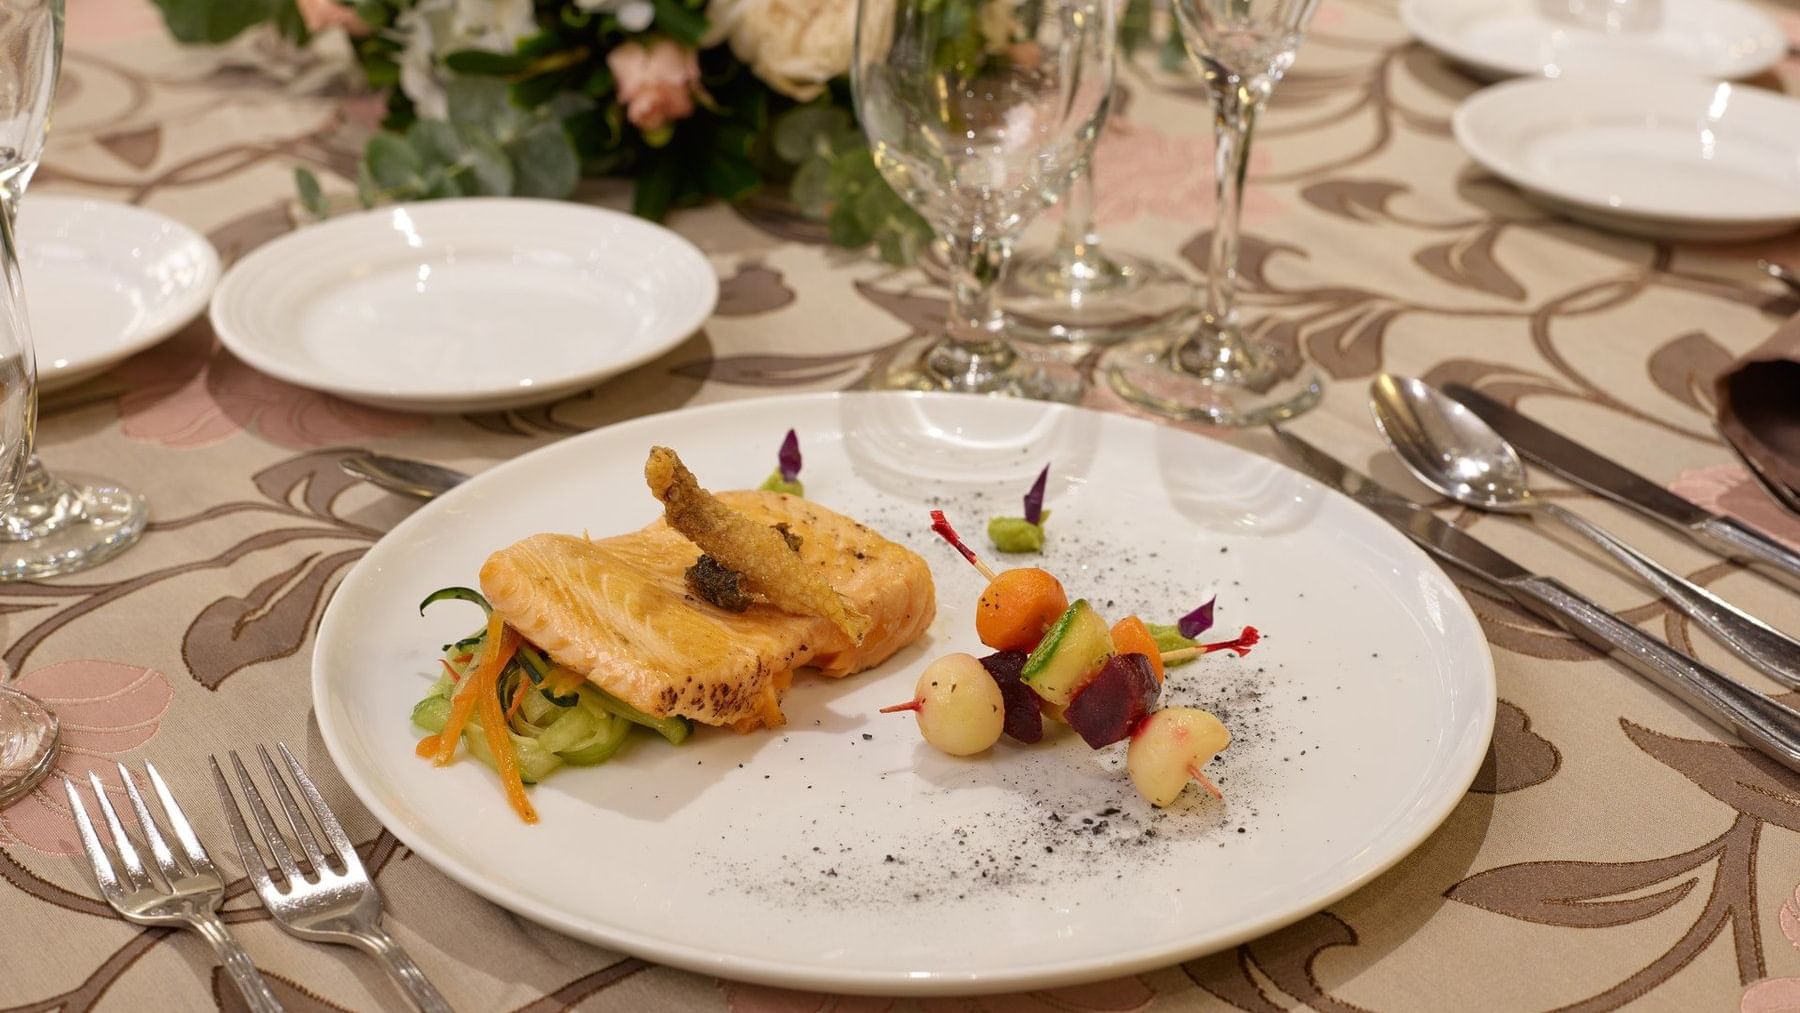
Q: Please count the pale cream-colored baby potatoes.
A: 2